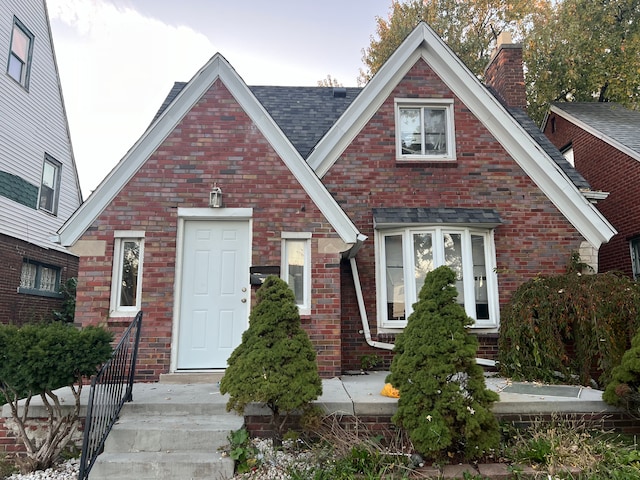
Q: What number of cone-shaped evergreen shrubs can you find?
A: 2